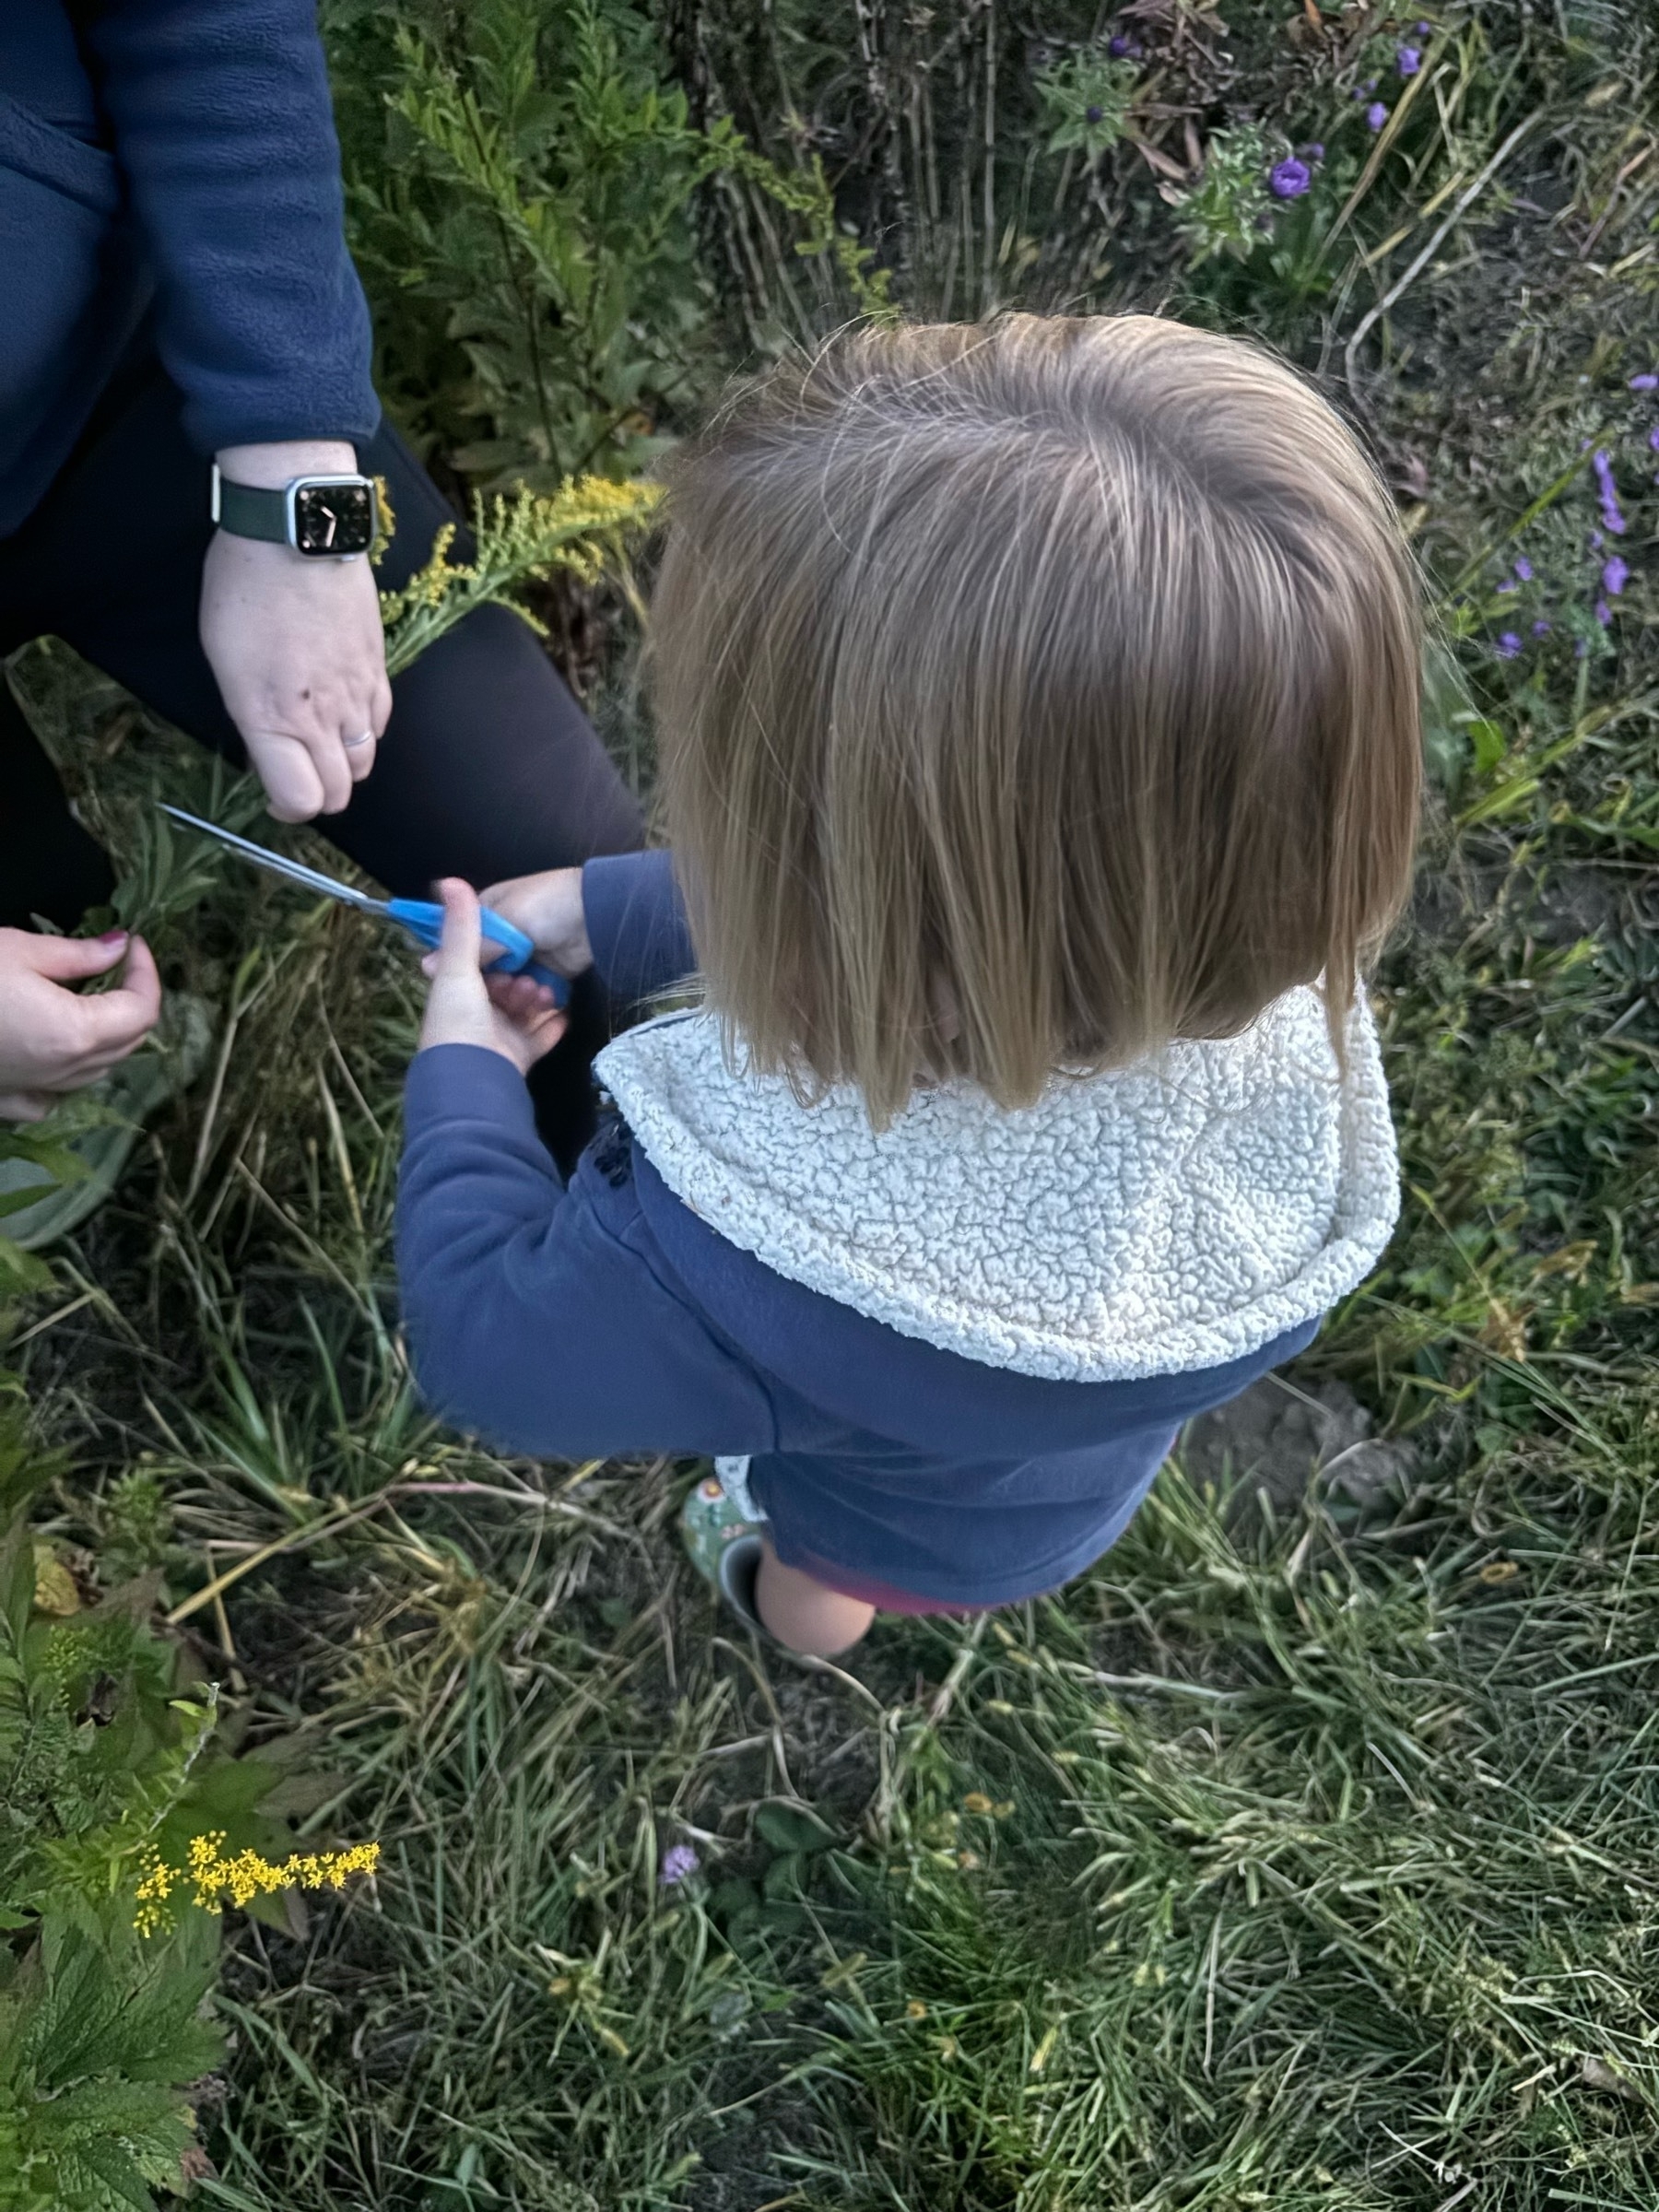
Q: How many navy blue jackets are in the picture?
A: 2